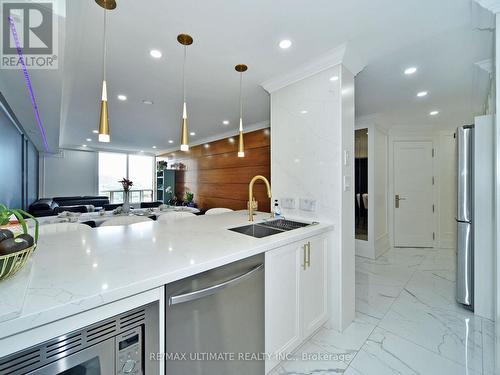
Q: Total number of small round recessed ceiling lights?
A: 14